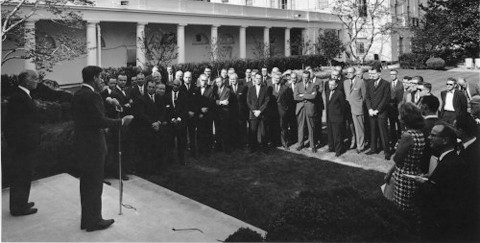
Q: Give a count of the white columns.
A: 8